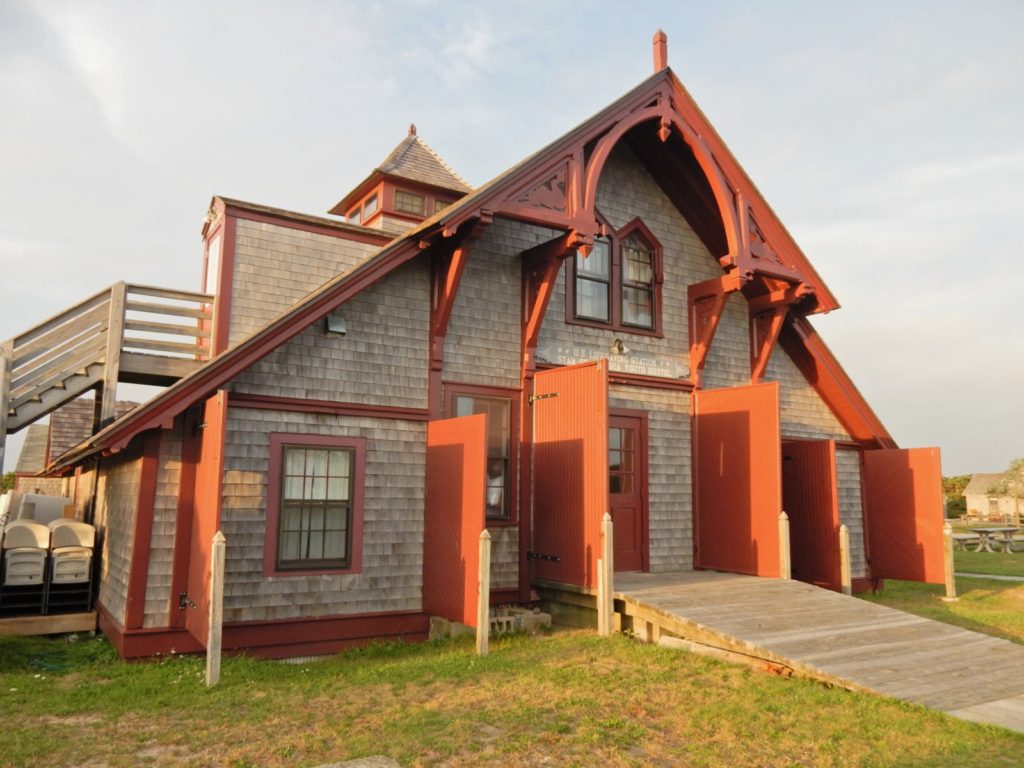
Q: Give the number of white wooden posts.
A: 6